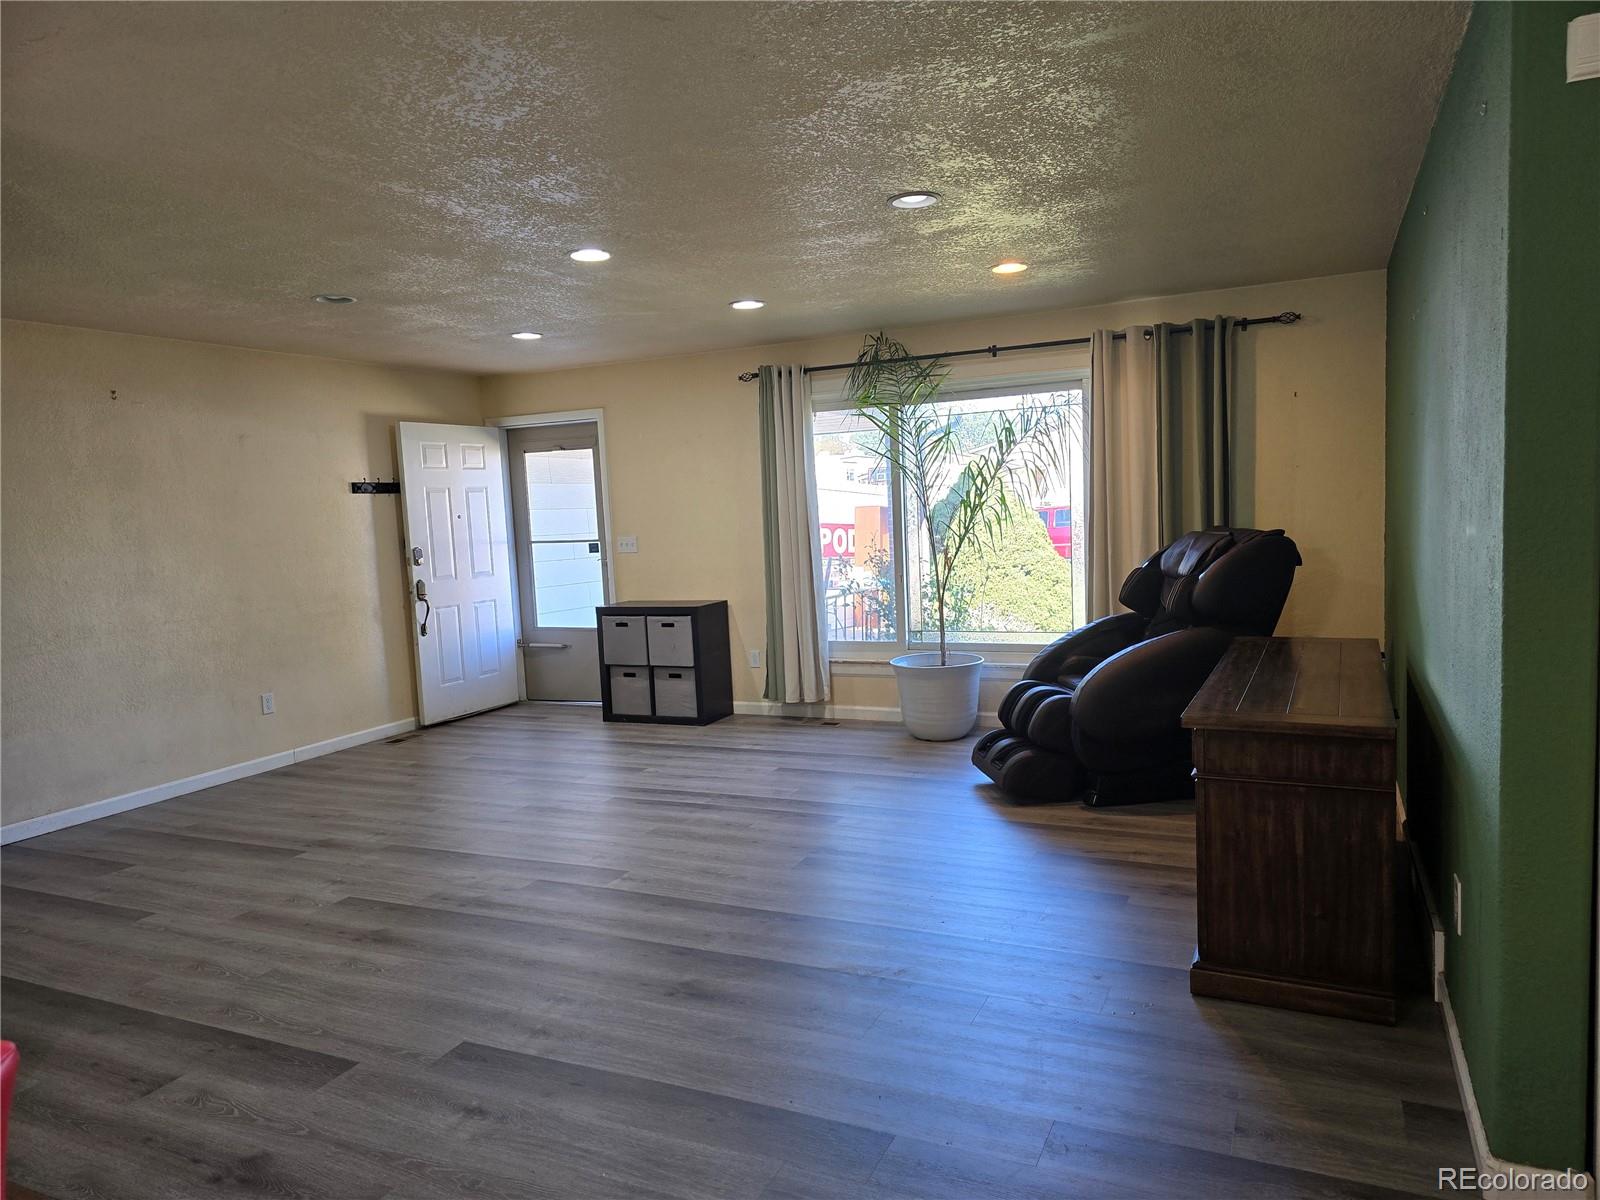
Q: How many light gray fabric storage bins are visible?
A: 4